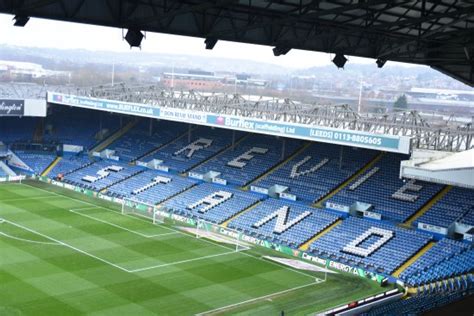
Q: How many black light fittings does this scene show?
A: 6